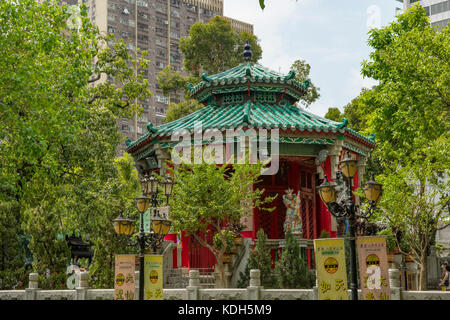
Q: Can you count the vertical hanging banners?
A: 4